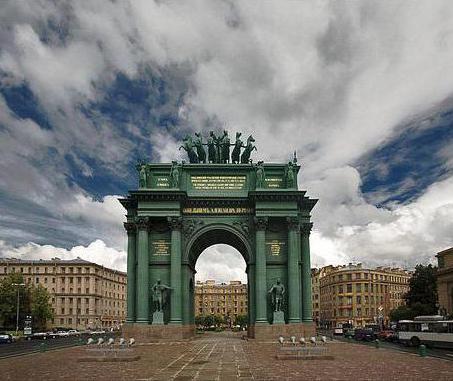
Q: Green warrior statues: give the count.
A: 2